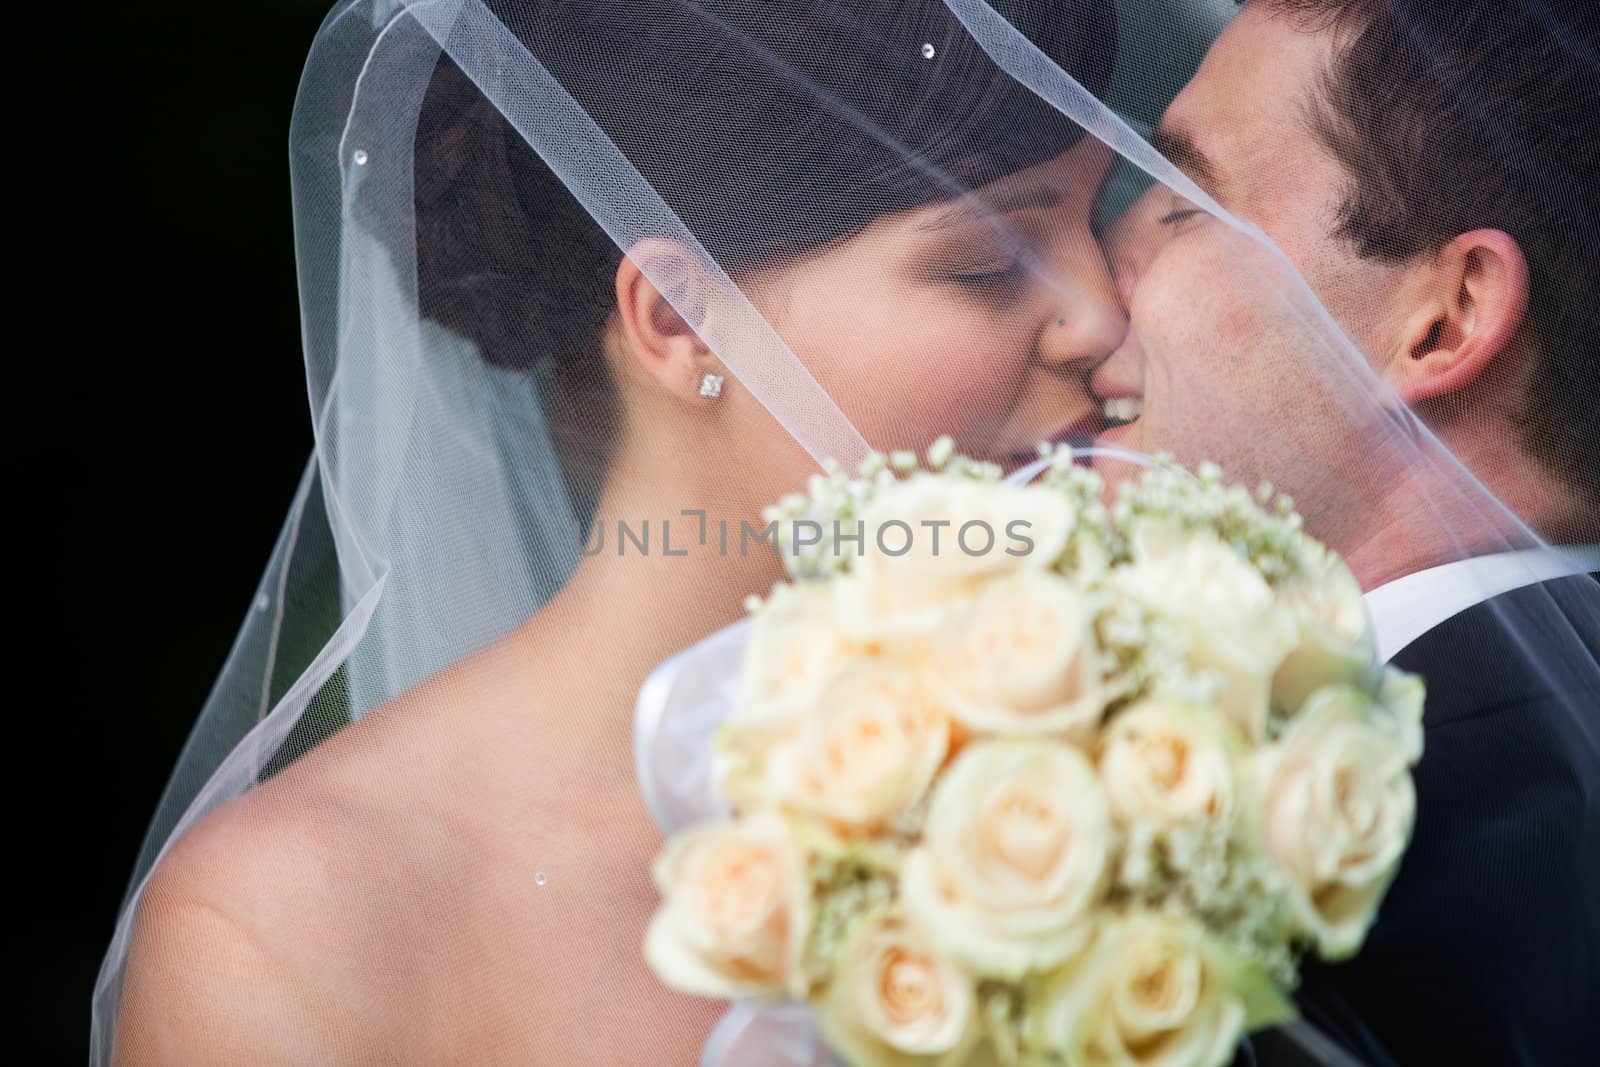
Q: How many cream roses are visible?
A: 12